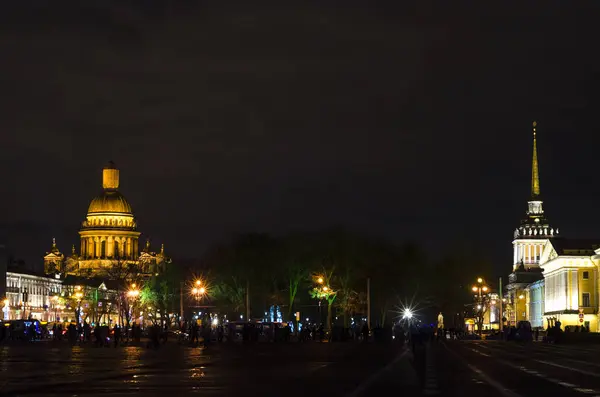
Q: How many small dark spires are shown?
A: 4